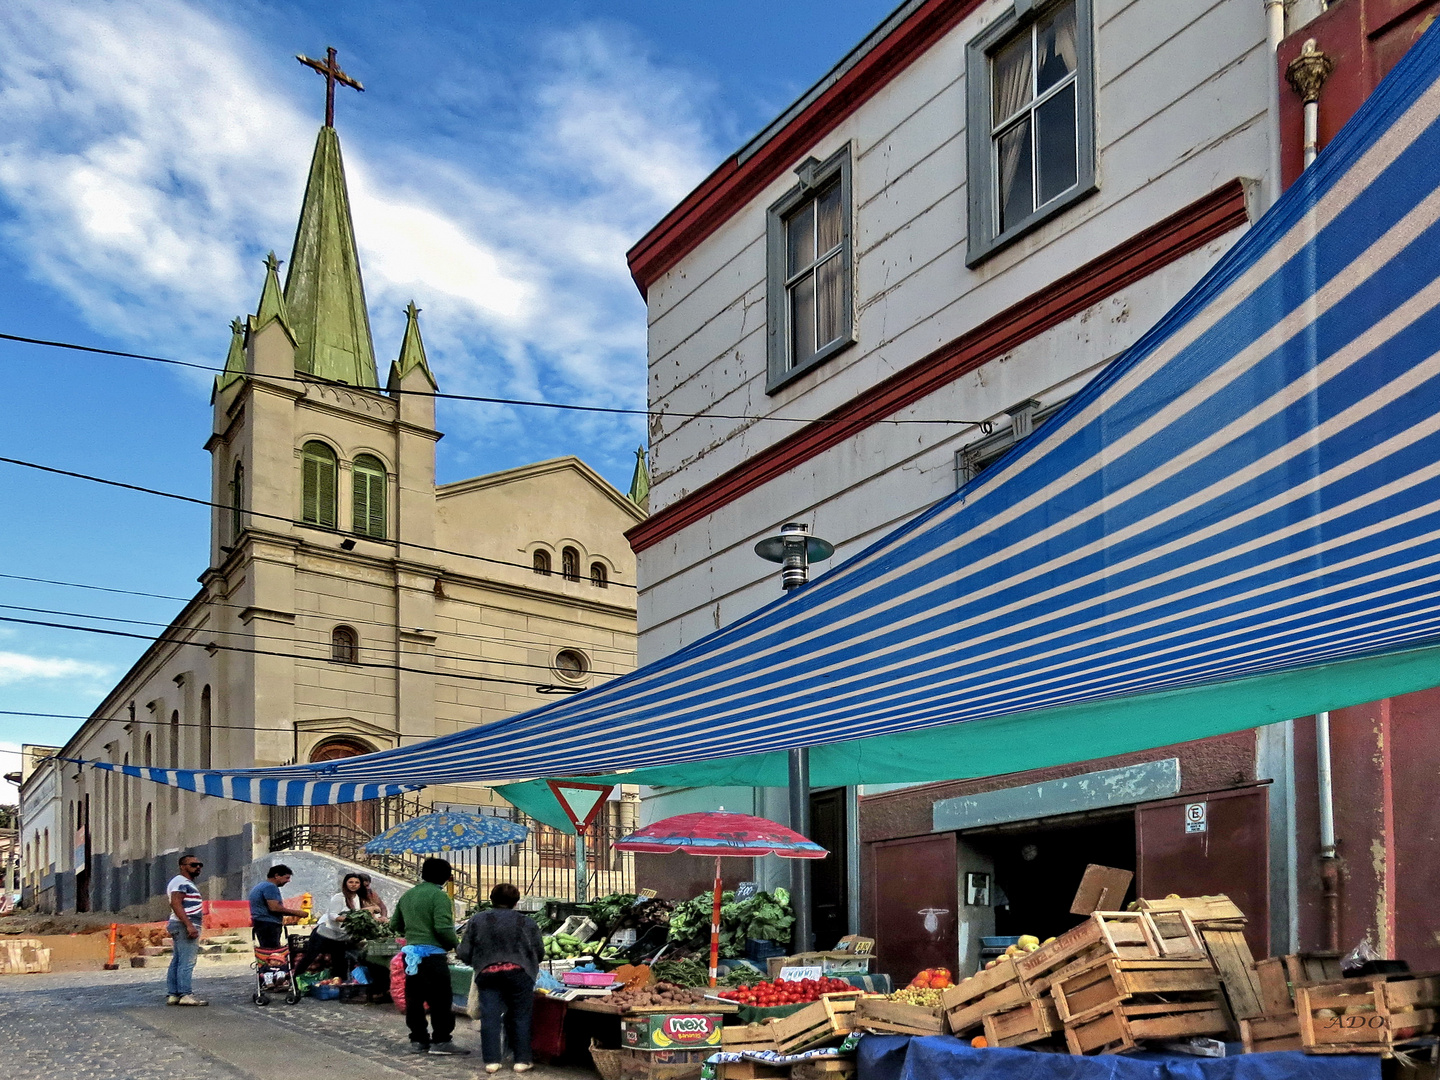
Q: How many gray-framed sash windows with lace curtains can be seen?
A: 2